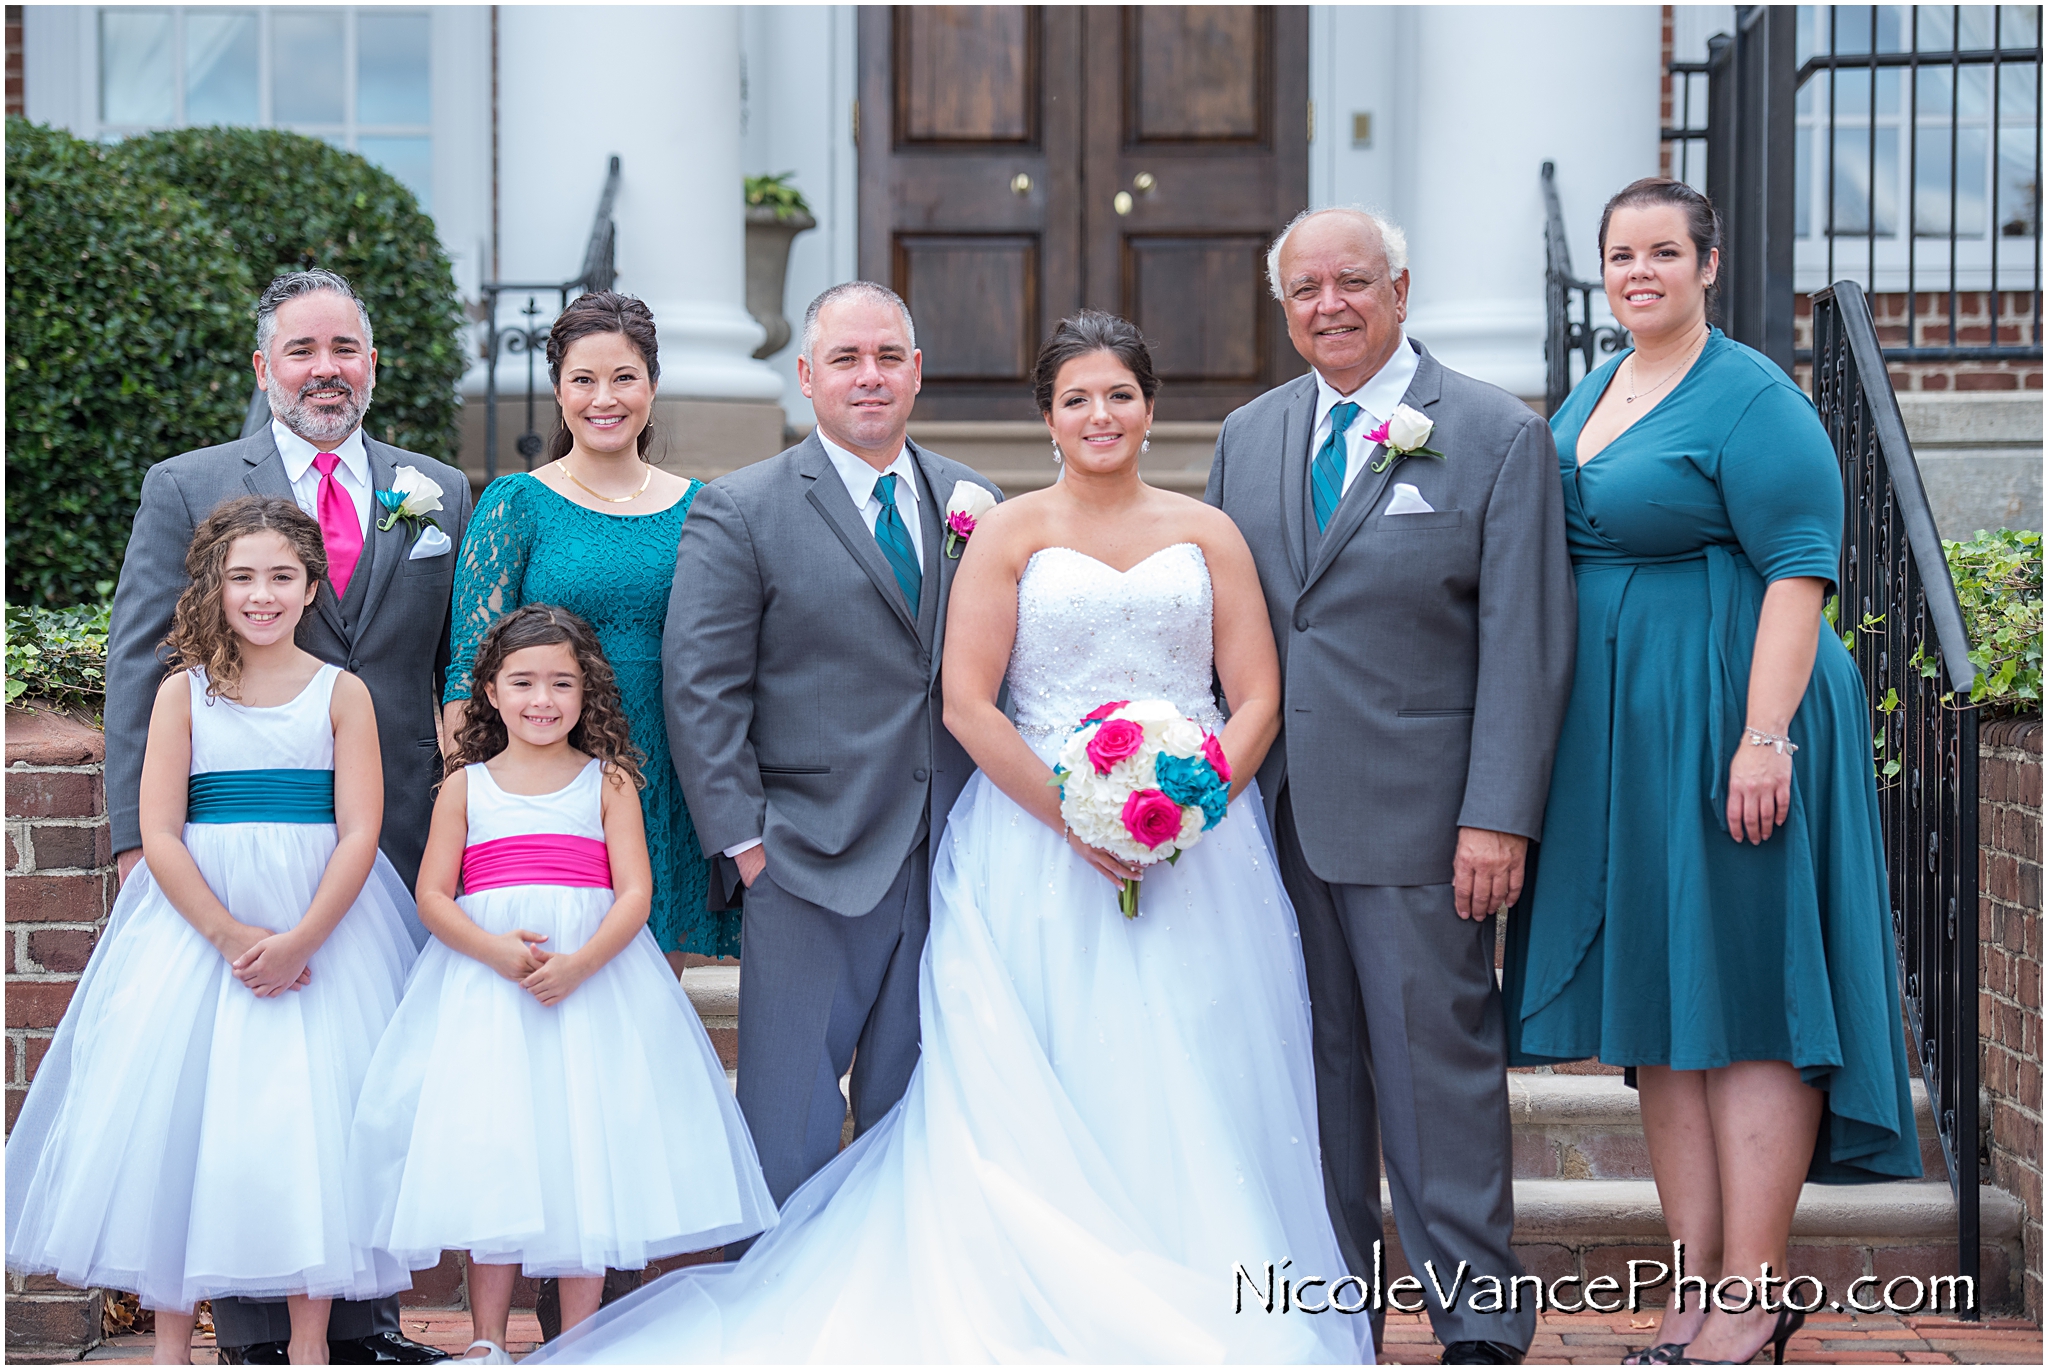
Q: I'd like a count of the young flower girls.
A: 2